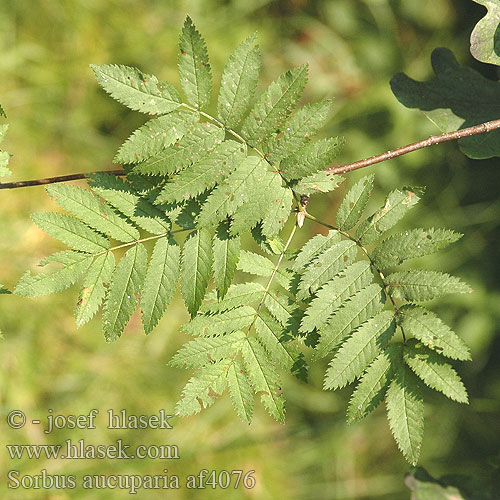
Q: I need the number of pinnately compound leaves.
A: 4